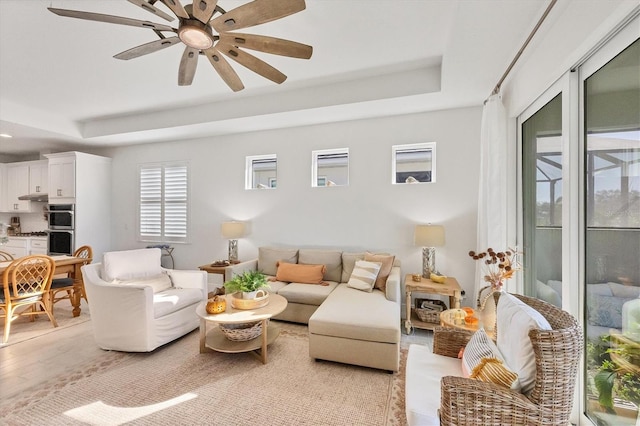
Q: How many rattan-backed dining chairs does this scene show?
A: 3